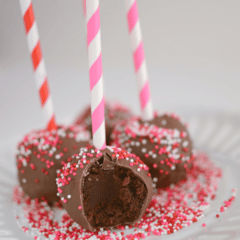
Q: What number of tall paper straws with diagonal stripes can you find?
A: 3